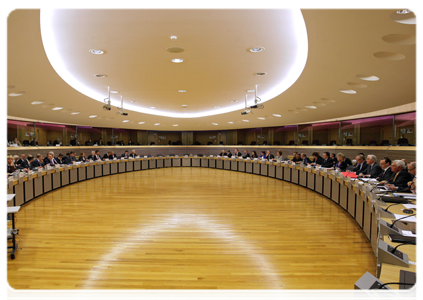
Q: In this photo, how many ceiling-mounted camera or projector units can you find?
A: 4